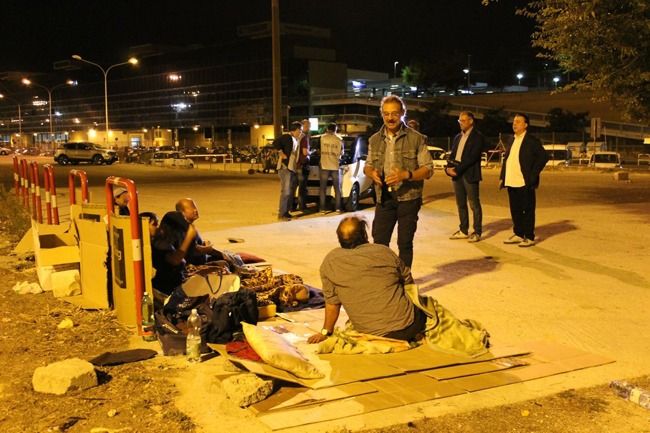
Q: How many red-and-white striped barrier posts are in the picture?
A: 6